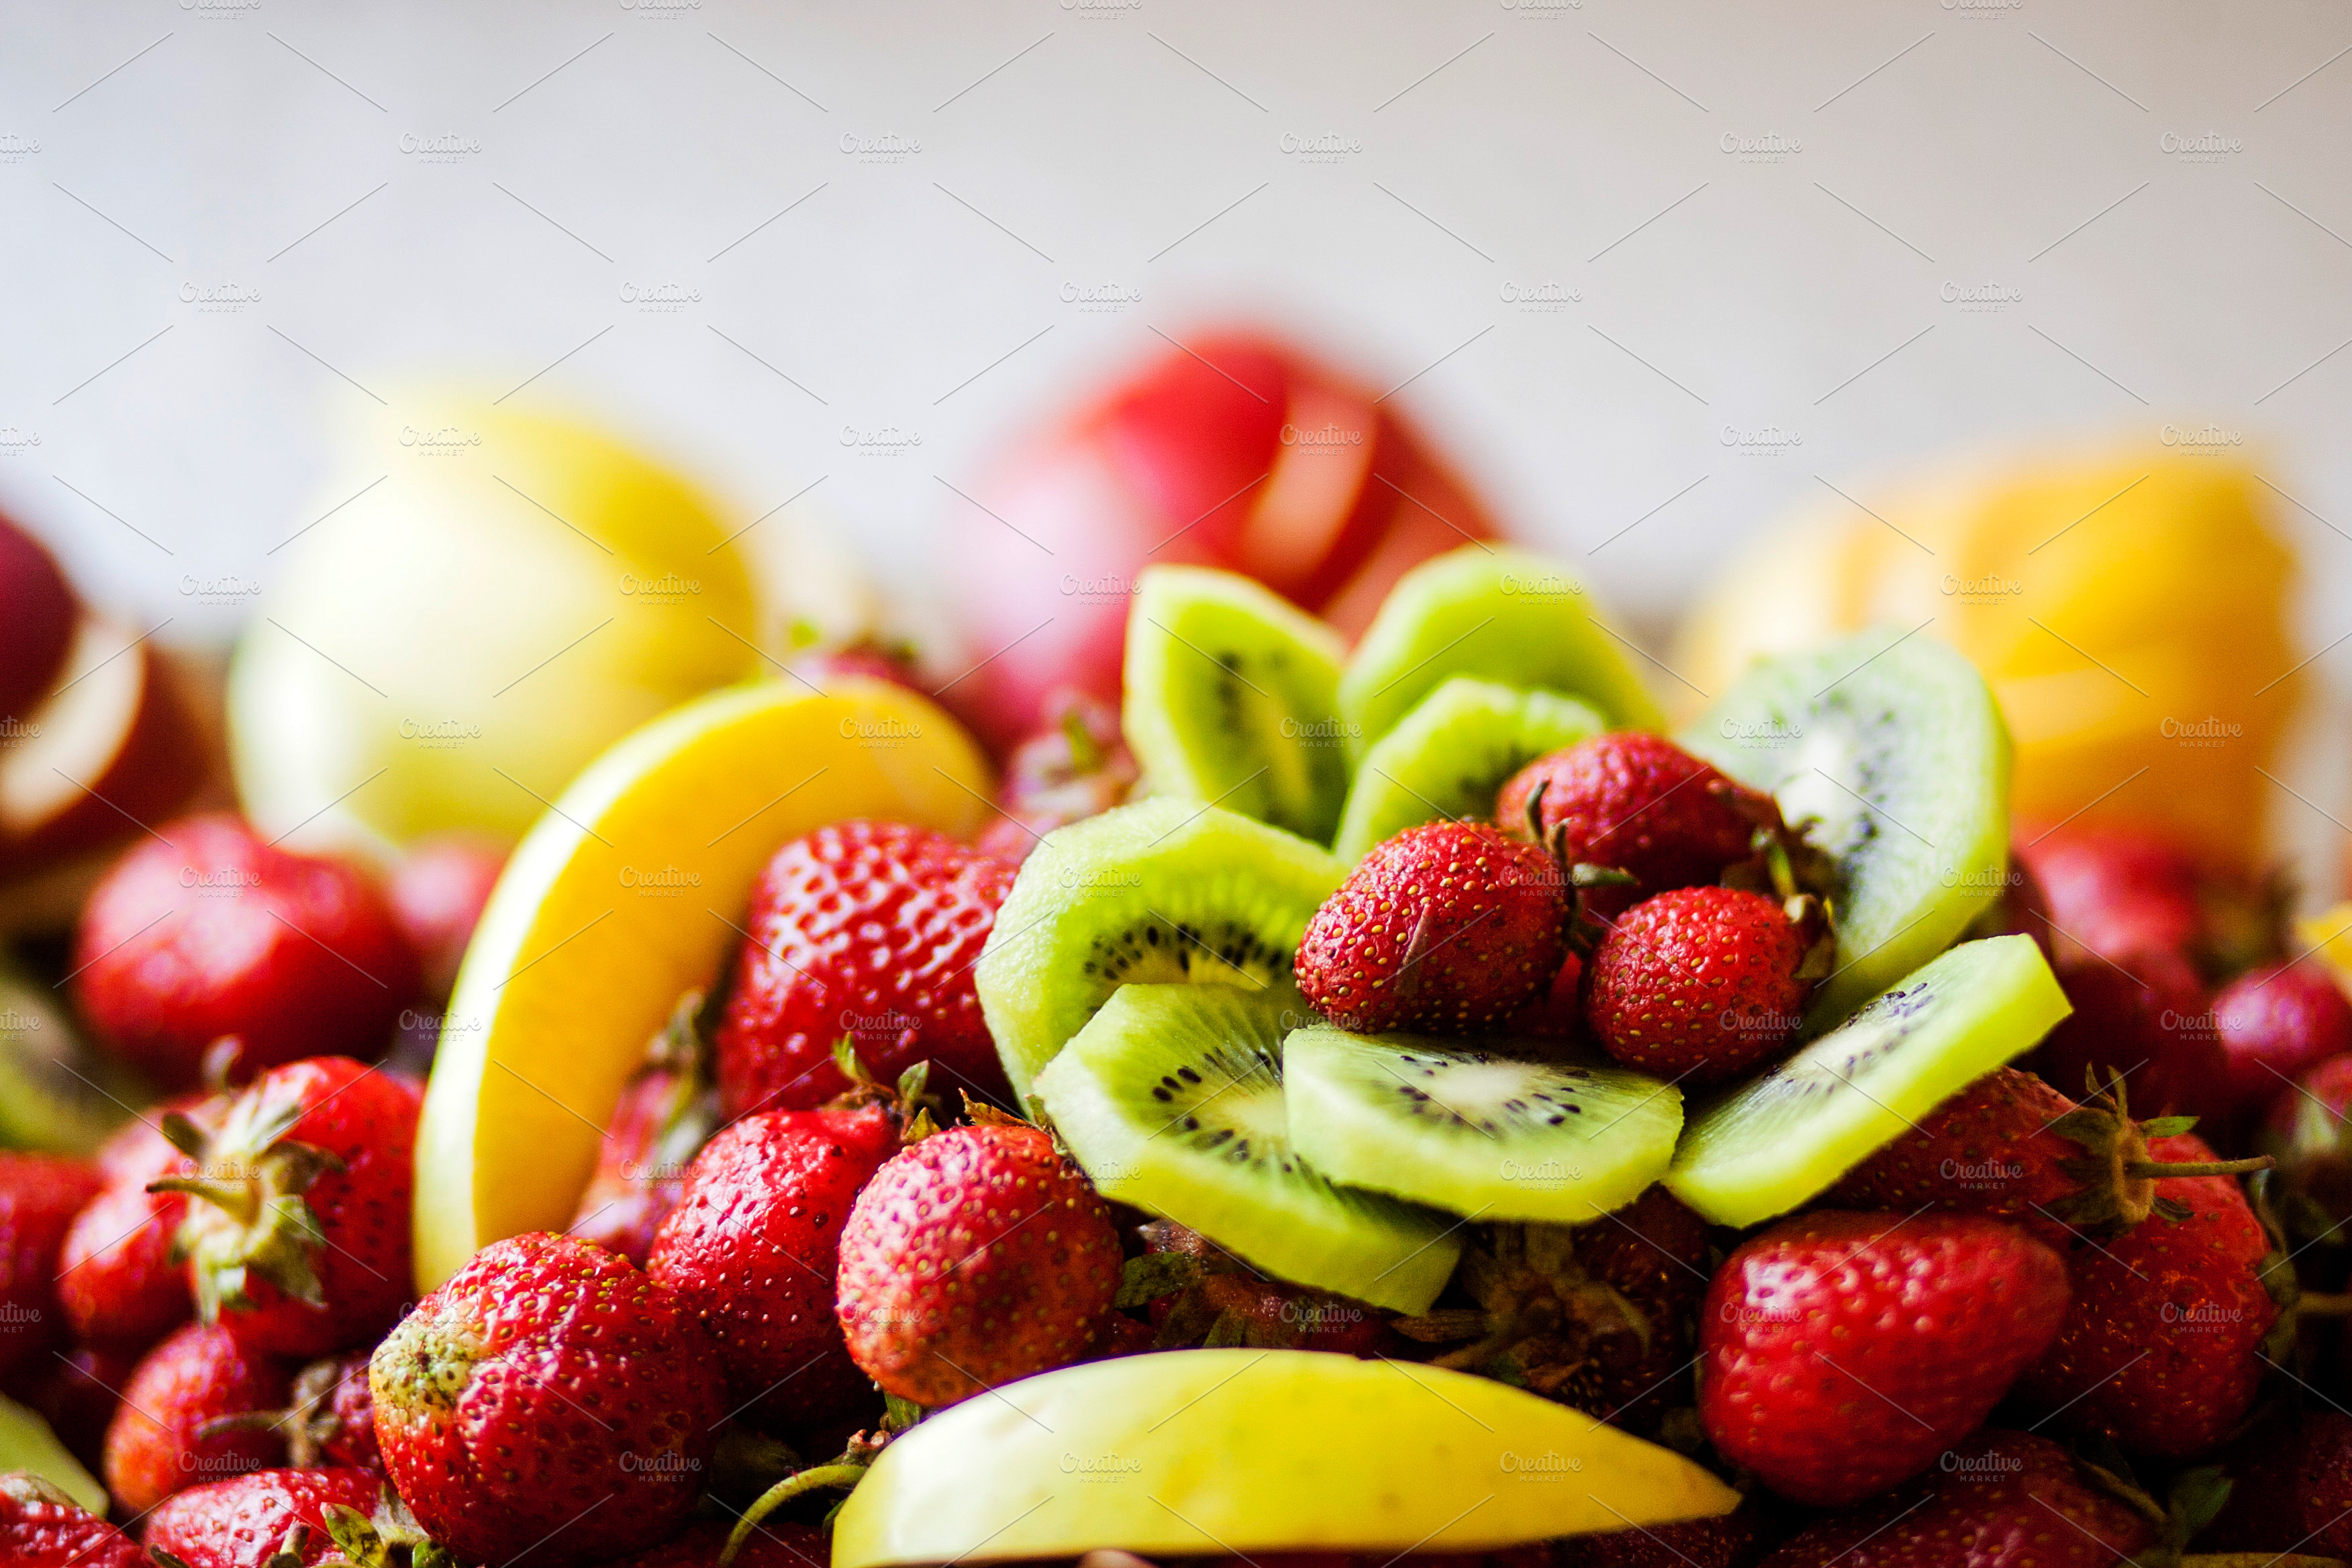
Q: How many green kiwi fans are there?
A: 8